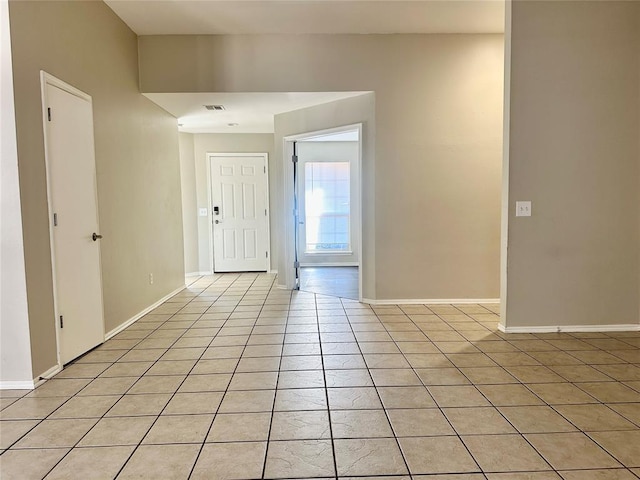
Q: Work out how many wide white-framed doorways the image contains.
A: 1